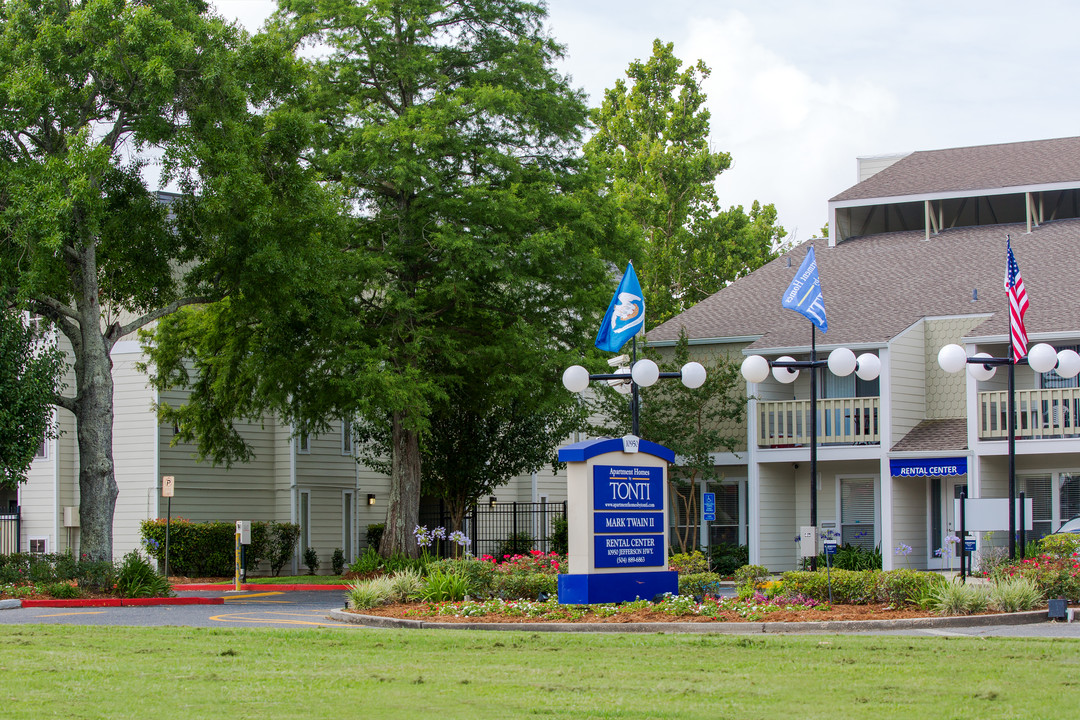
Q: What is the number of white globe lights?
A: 12